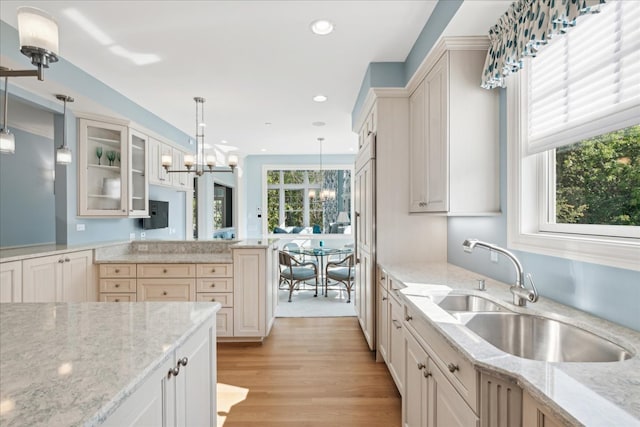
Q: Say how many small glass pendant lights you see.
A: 2